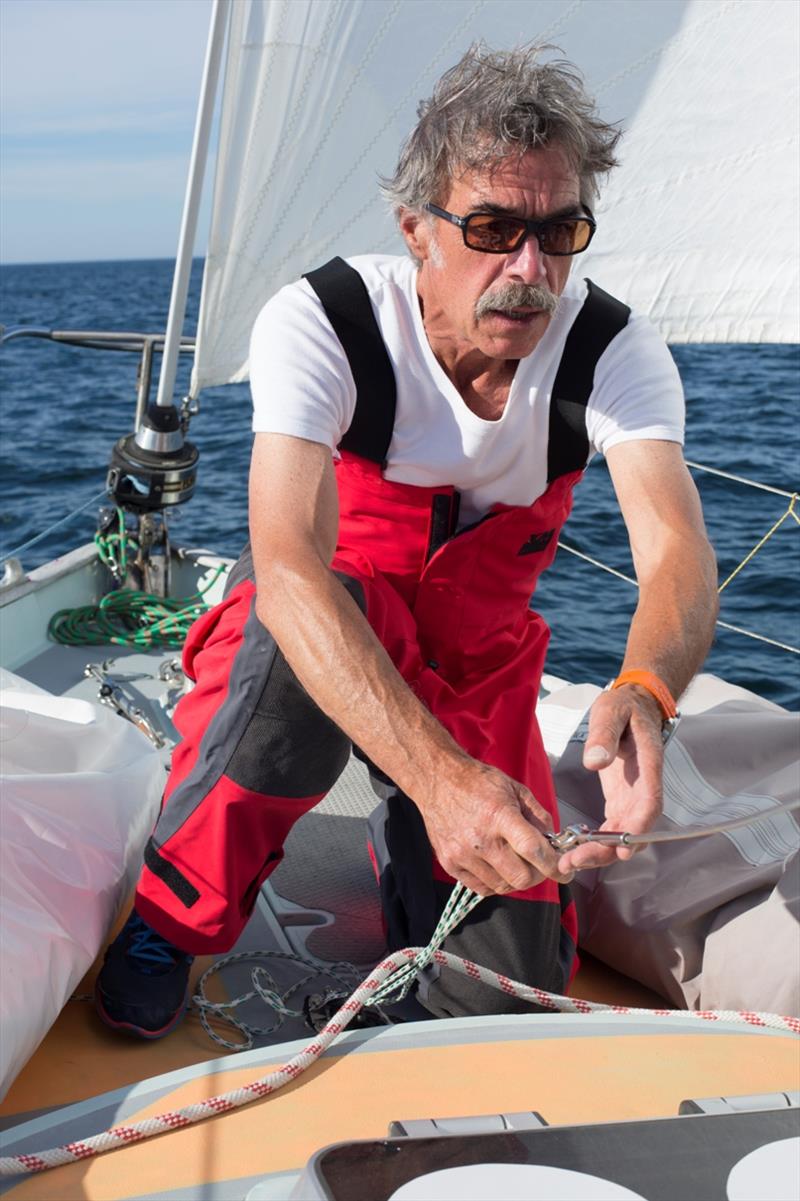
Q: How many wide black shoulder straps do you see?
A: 2